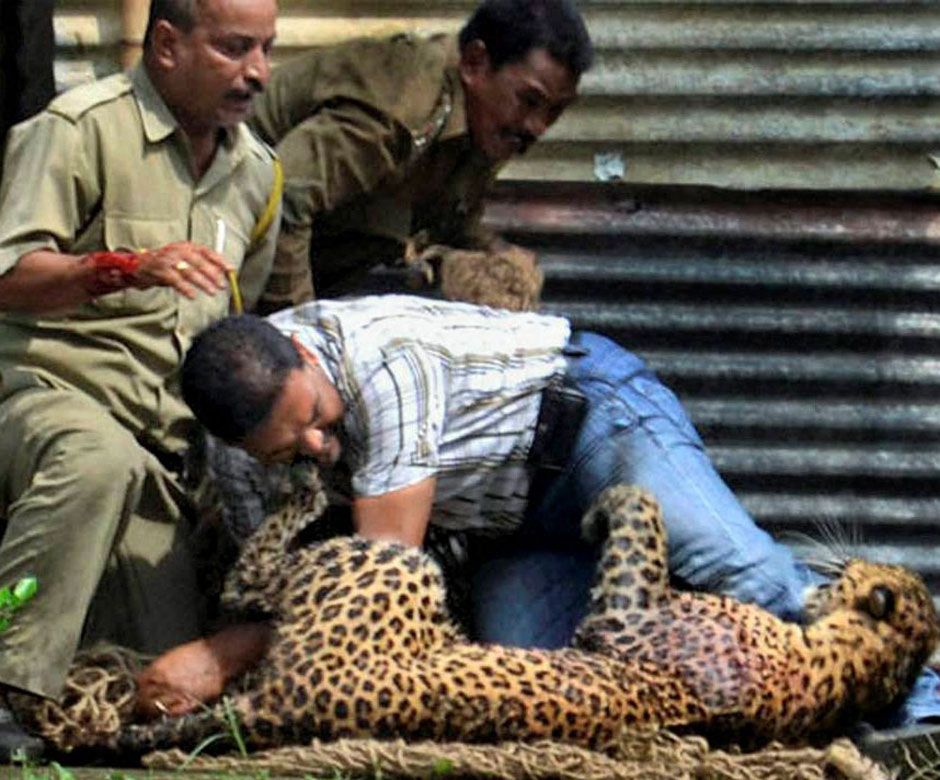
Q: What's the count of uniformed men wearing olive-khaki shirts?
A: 2